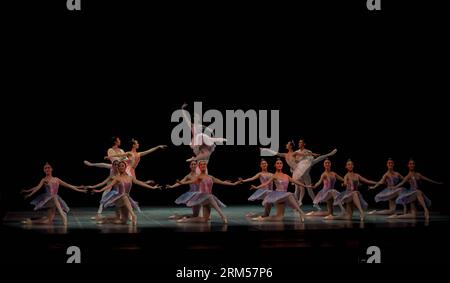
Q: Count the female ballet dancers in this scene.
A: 14